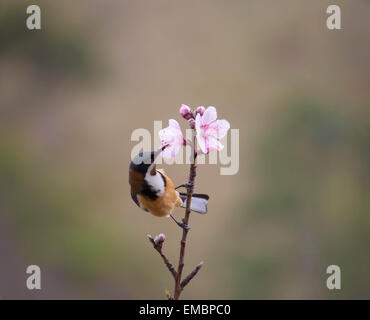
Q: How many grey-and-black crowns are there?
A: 1